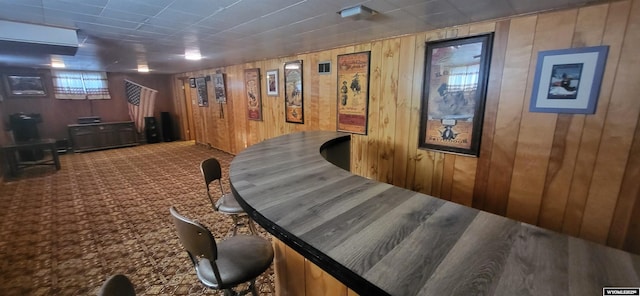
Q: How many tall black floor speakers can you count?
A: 2